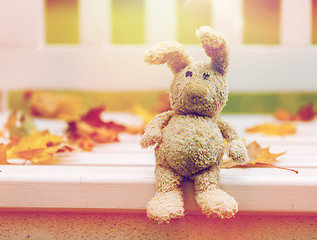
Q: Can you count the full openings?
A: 4